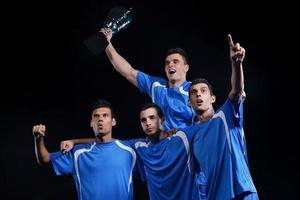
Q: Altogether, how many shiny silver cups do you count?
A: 1